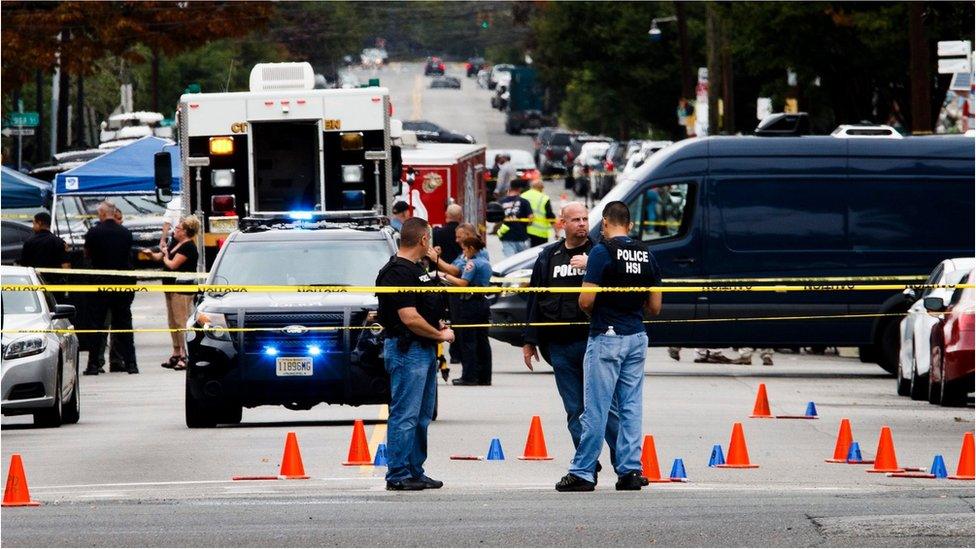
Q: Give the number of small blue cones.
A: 7